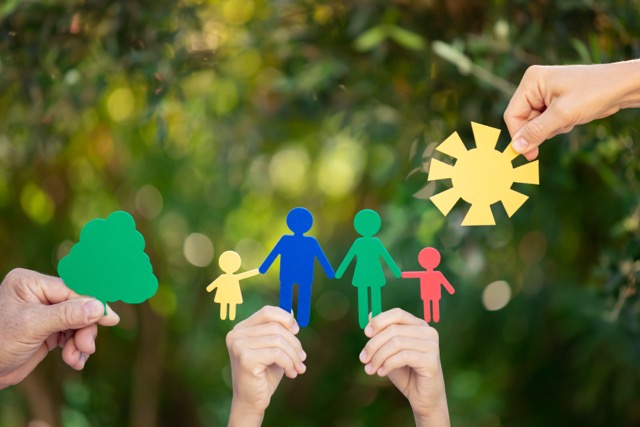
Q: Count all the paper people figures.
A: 4